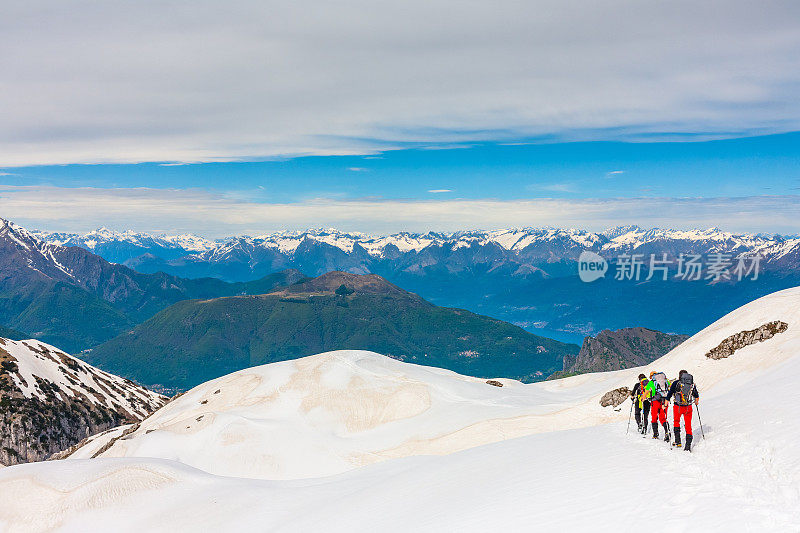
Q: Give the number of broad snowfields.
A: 1